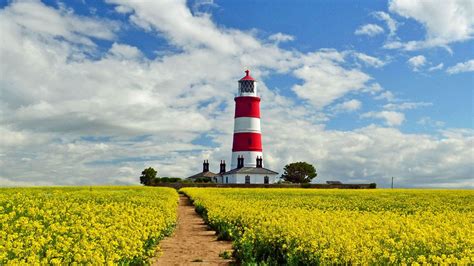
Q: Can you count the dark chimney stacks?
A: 4